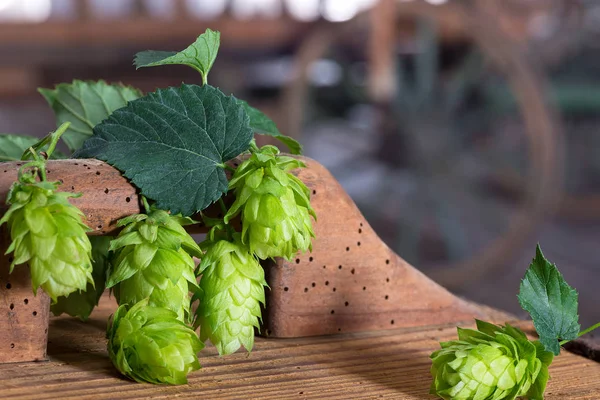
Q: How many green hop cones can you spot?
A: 6